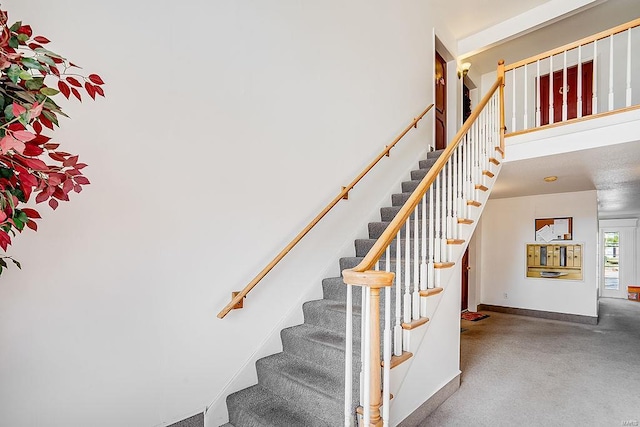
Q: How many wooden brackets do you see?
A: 4